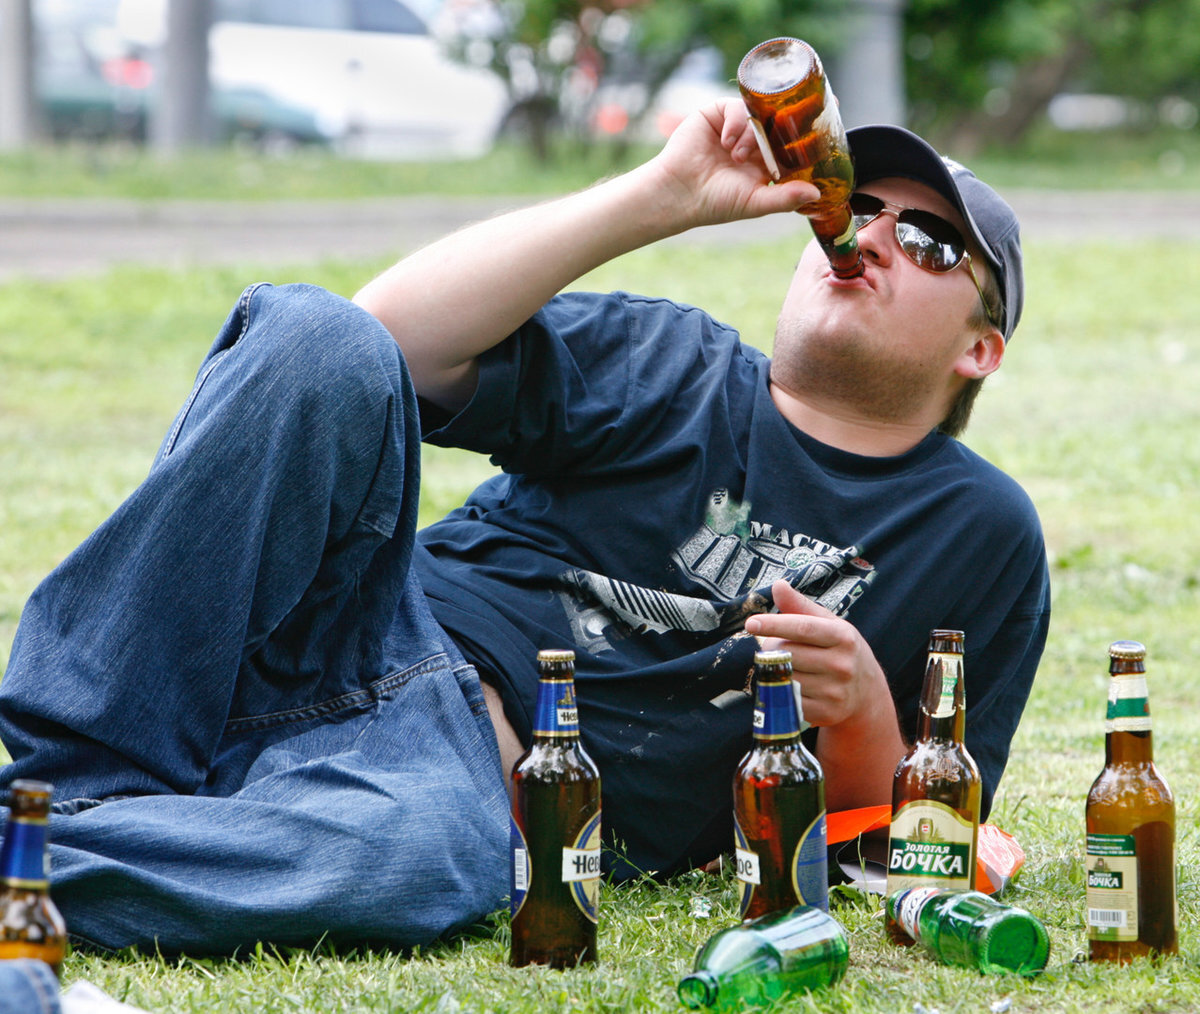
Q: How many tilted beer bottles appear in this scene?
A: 3